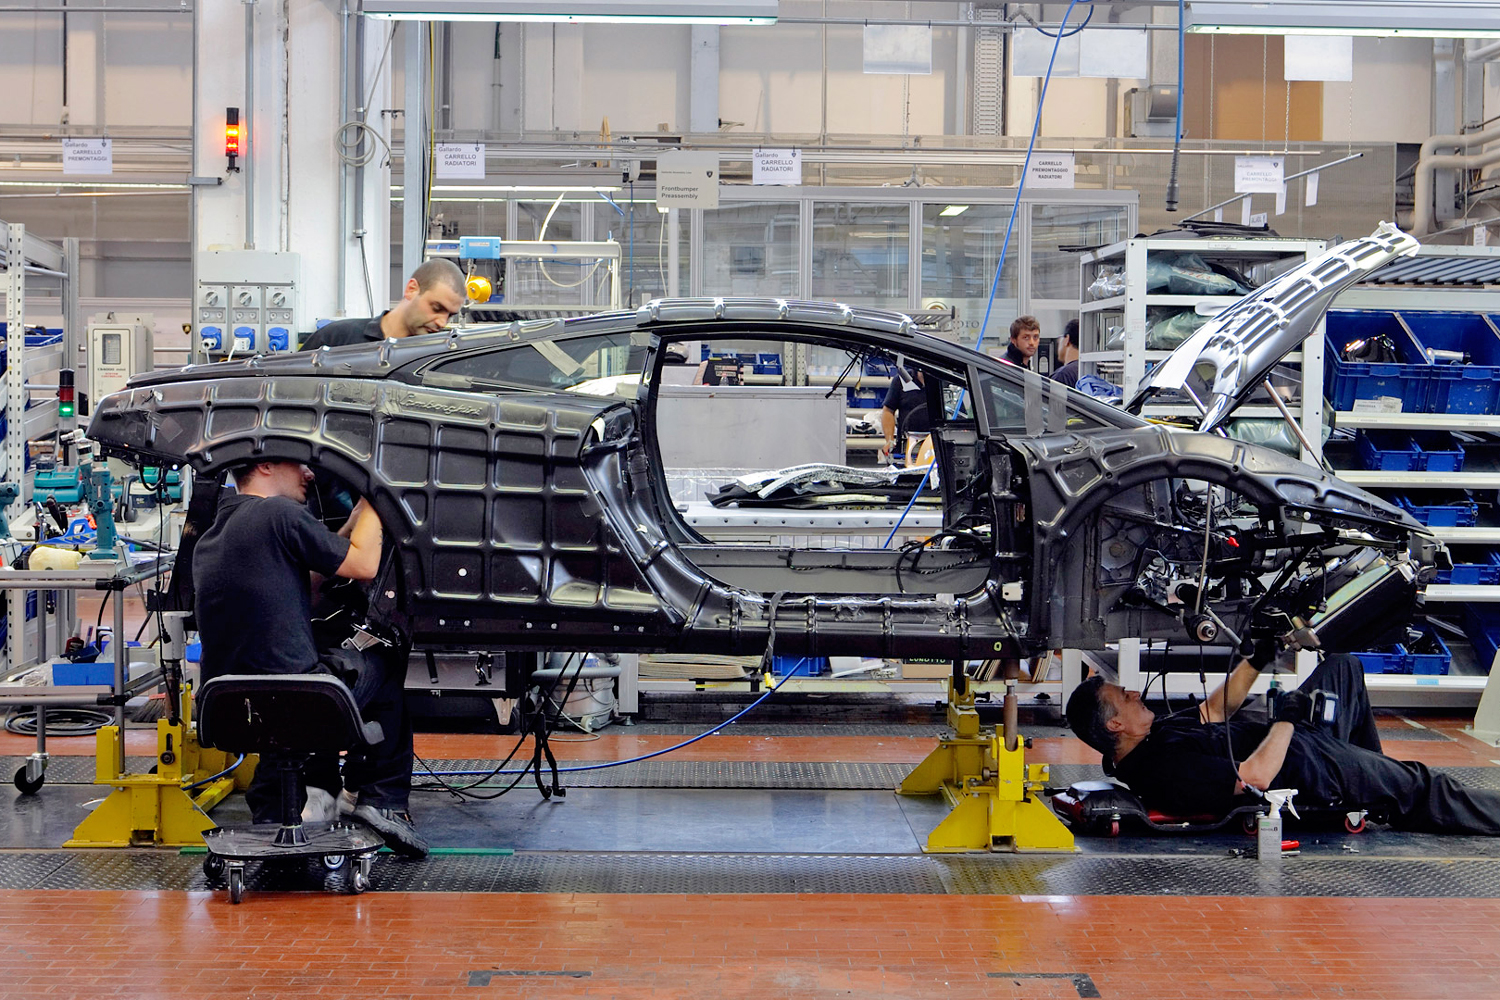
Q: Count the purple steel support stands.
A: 0